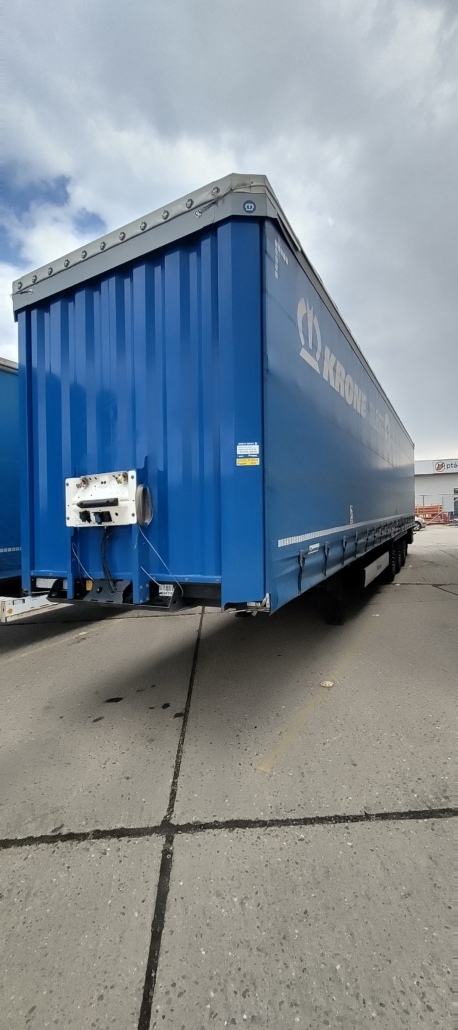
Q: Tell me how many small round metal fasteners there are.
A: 11